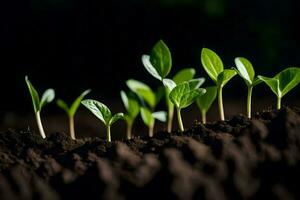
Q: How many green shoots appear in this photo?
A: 11